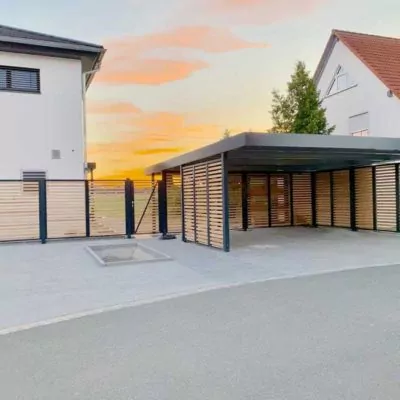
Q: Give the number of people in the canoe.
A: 0